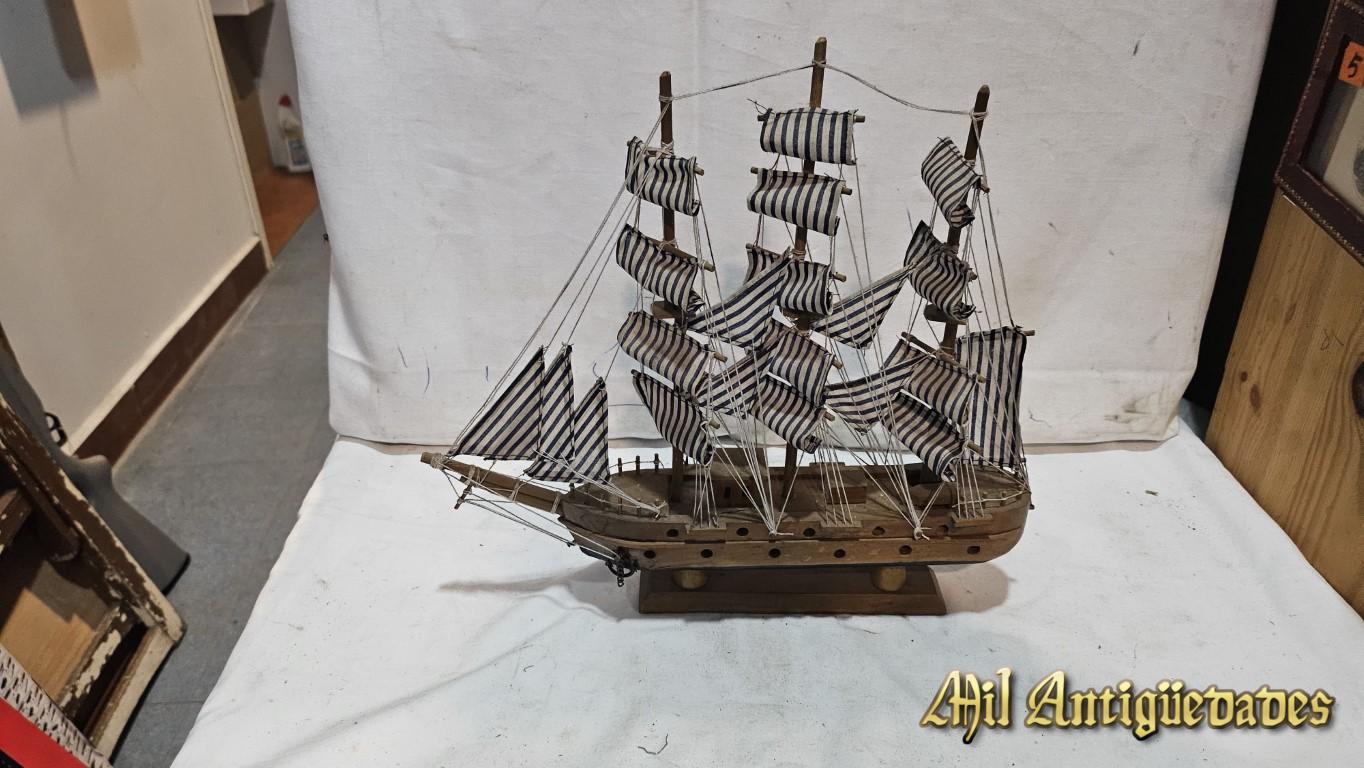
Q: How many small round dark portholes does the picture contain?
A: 11